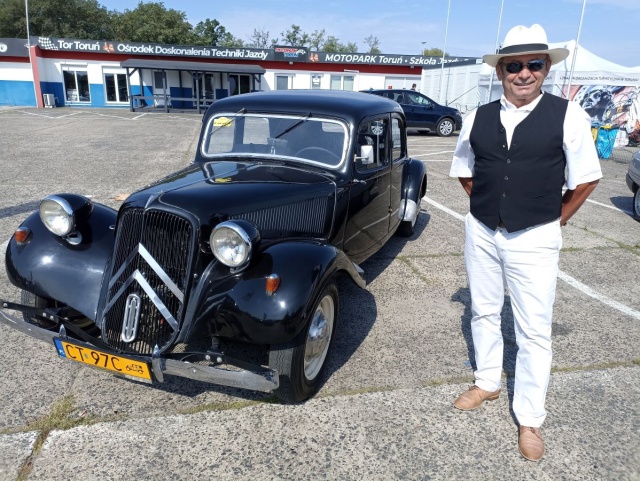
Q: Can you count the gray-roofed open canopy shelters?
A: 1